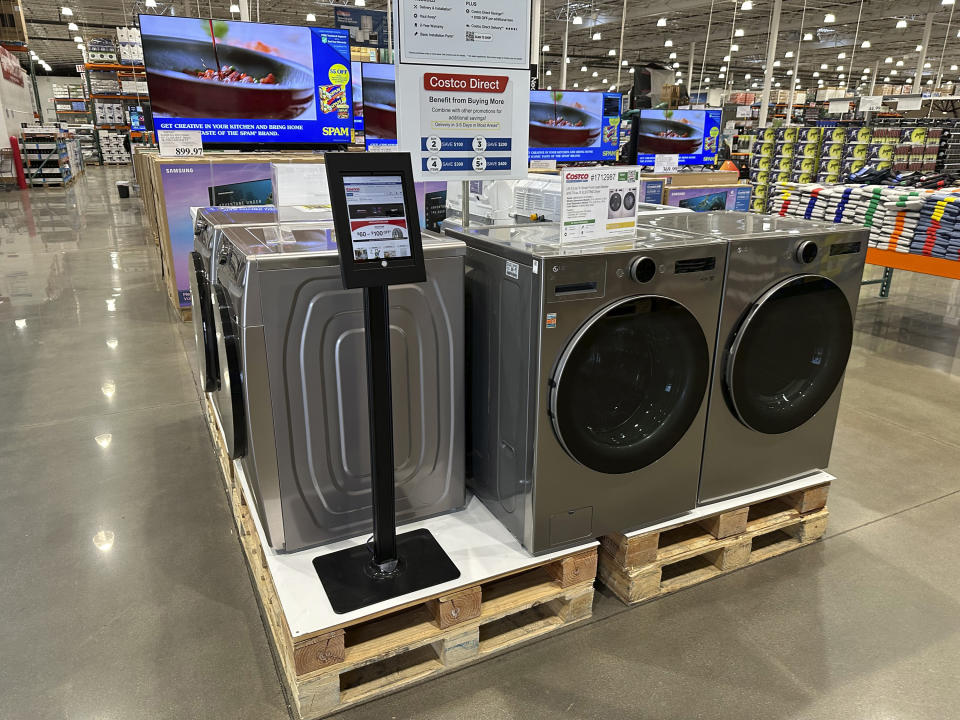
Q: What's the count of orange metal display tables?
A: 1